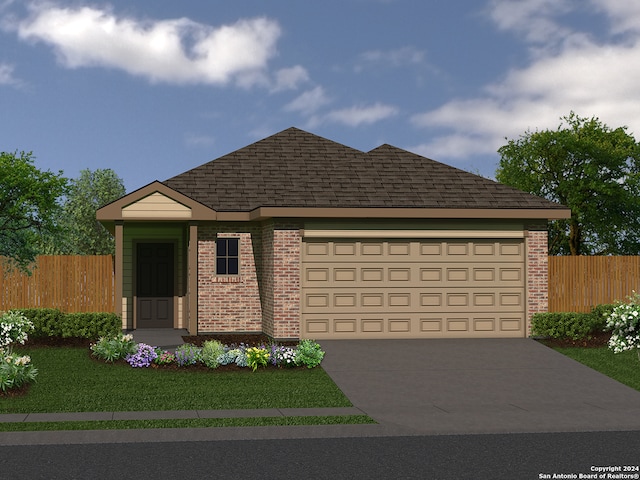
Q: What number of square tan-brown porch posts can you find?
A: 2